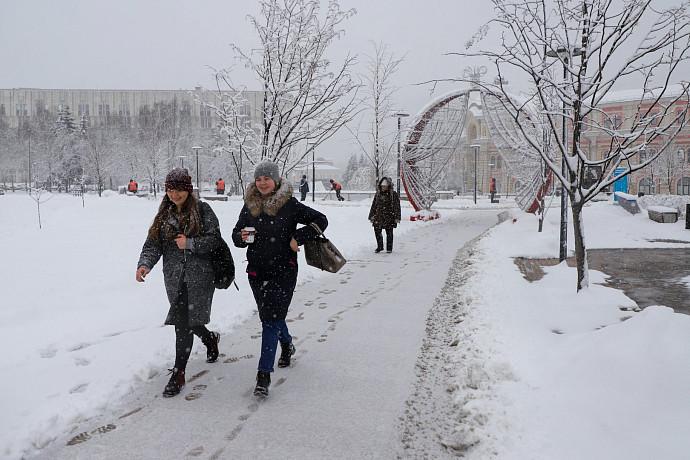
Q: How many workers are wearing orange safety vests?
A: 4